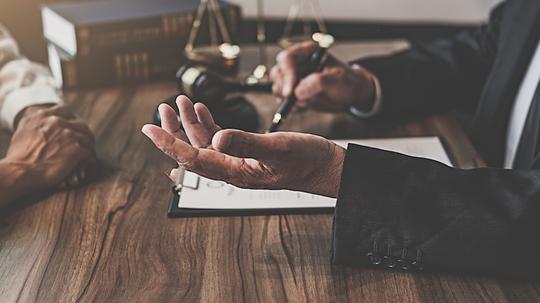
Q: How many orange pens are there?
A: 0